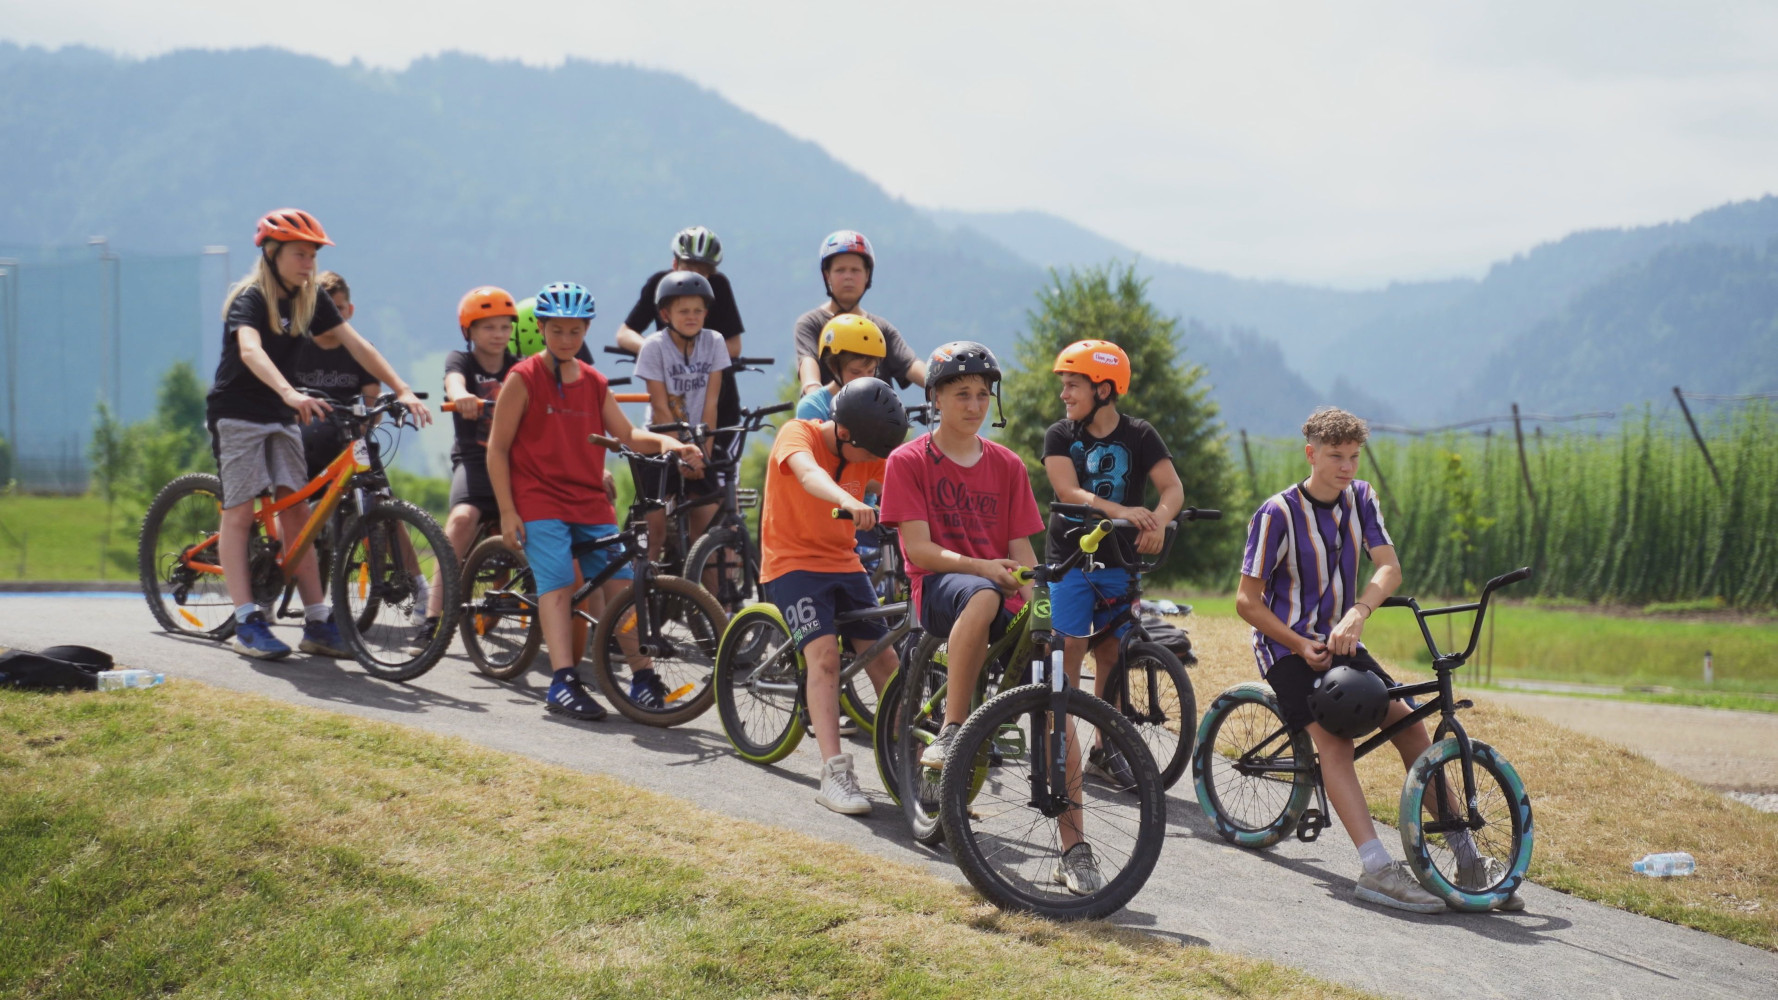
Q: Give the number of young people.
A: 13